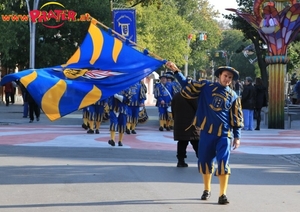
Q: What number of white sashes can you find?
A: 1